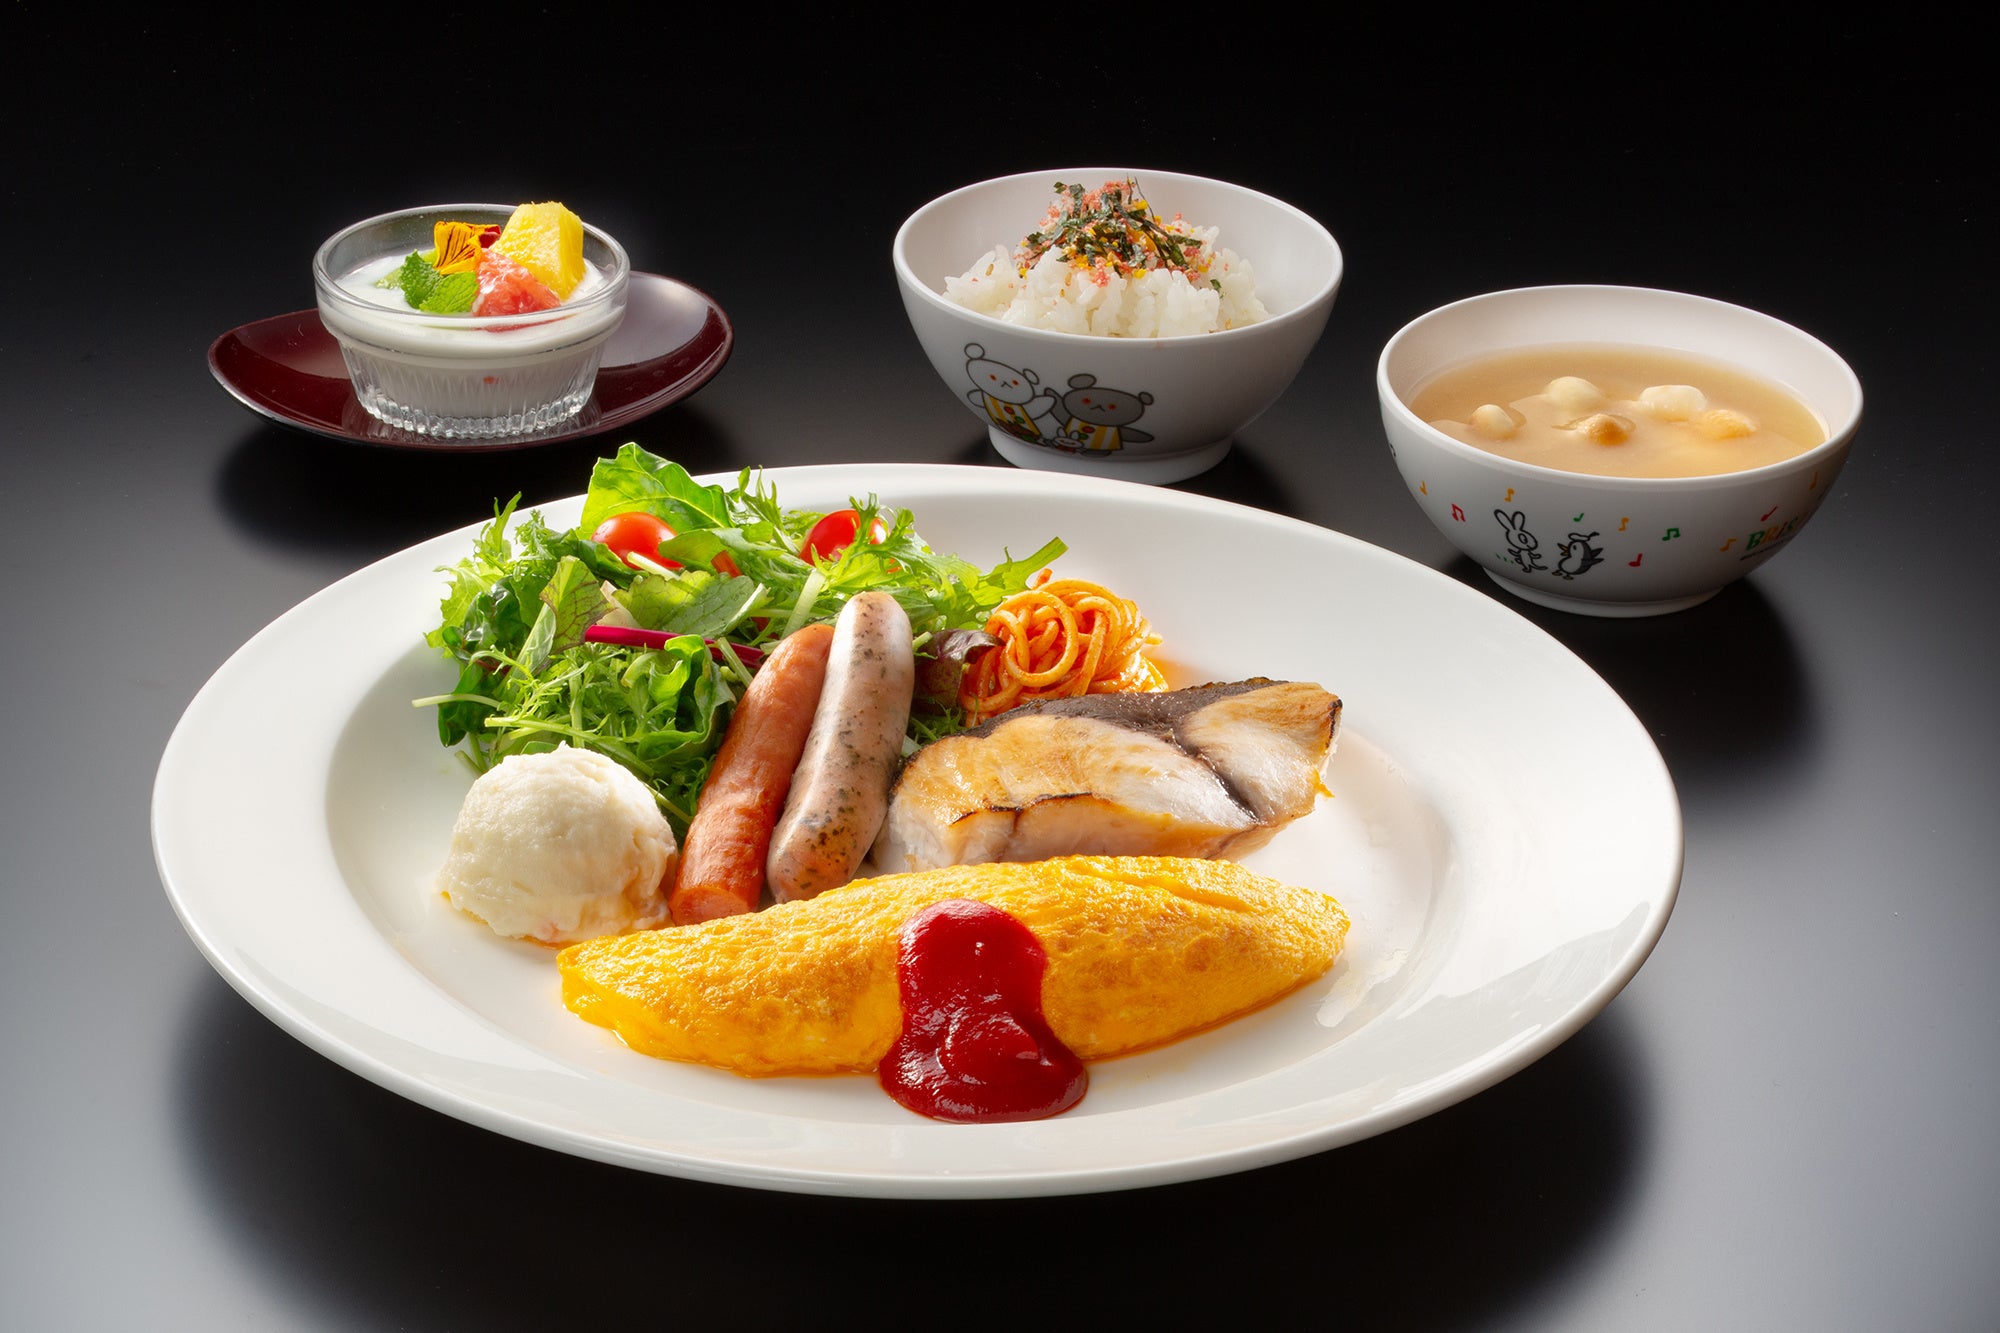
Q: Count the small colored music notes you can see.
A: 10